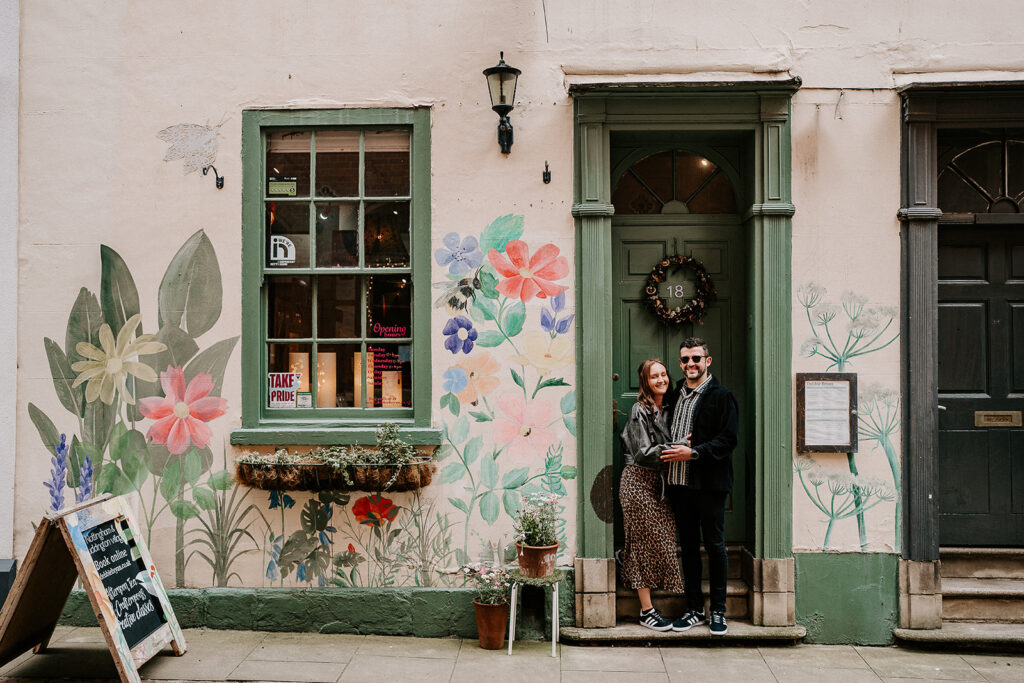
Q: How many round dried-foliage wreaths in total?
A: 1